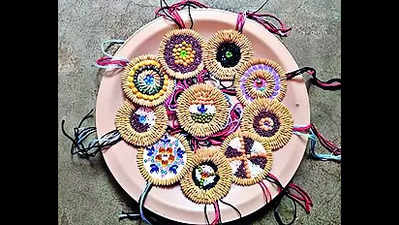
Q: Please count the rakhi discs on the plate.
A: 10